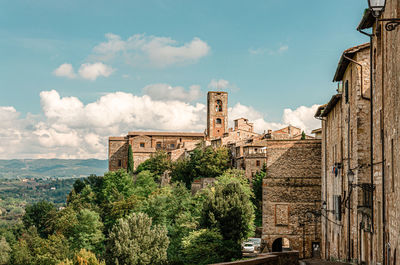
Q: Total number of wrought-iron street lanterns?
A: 3